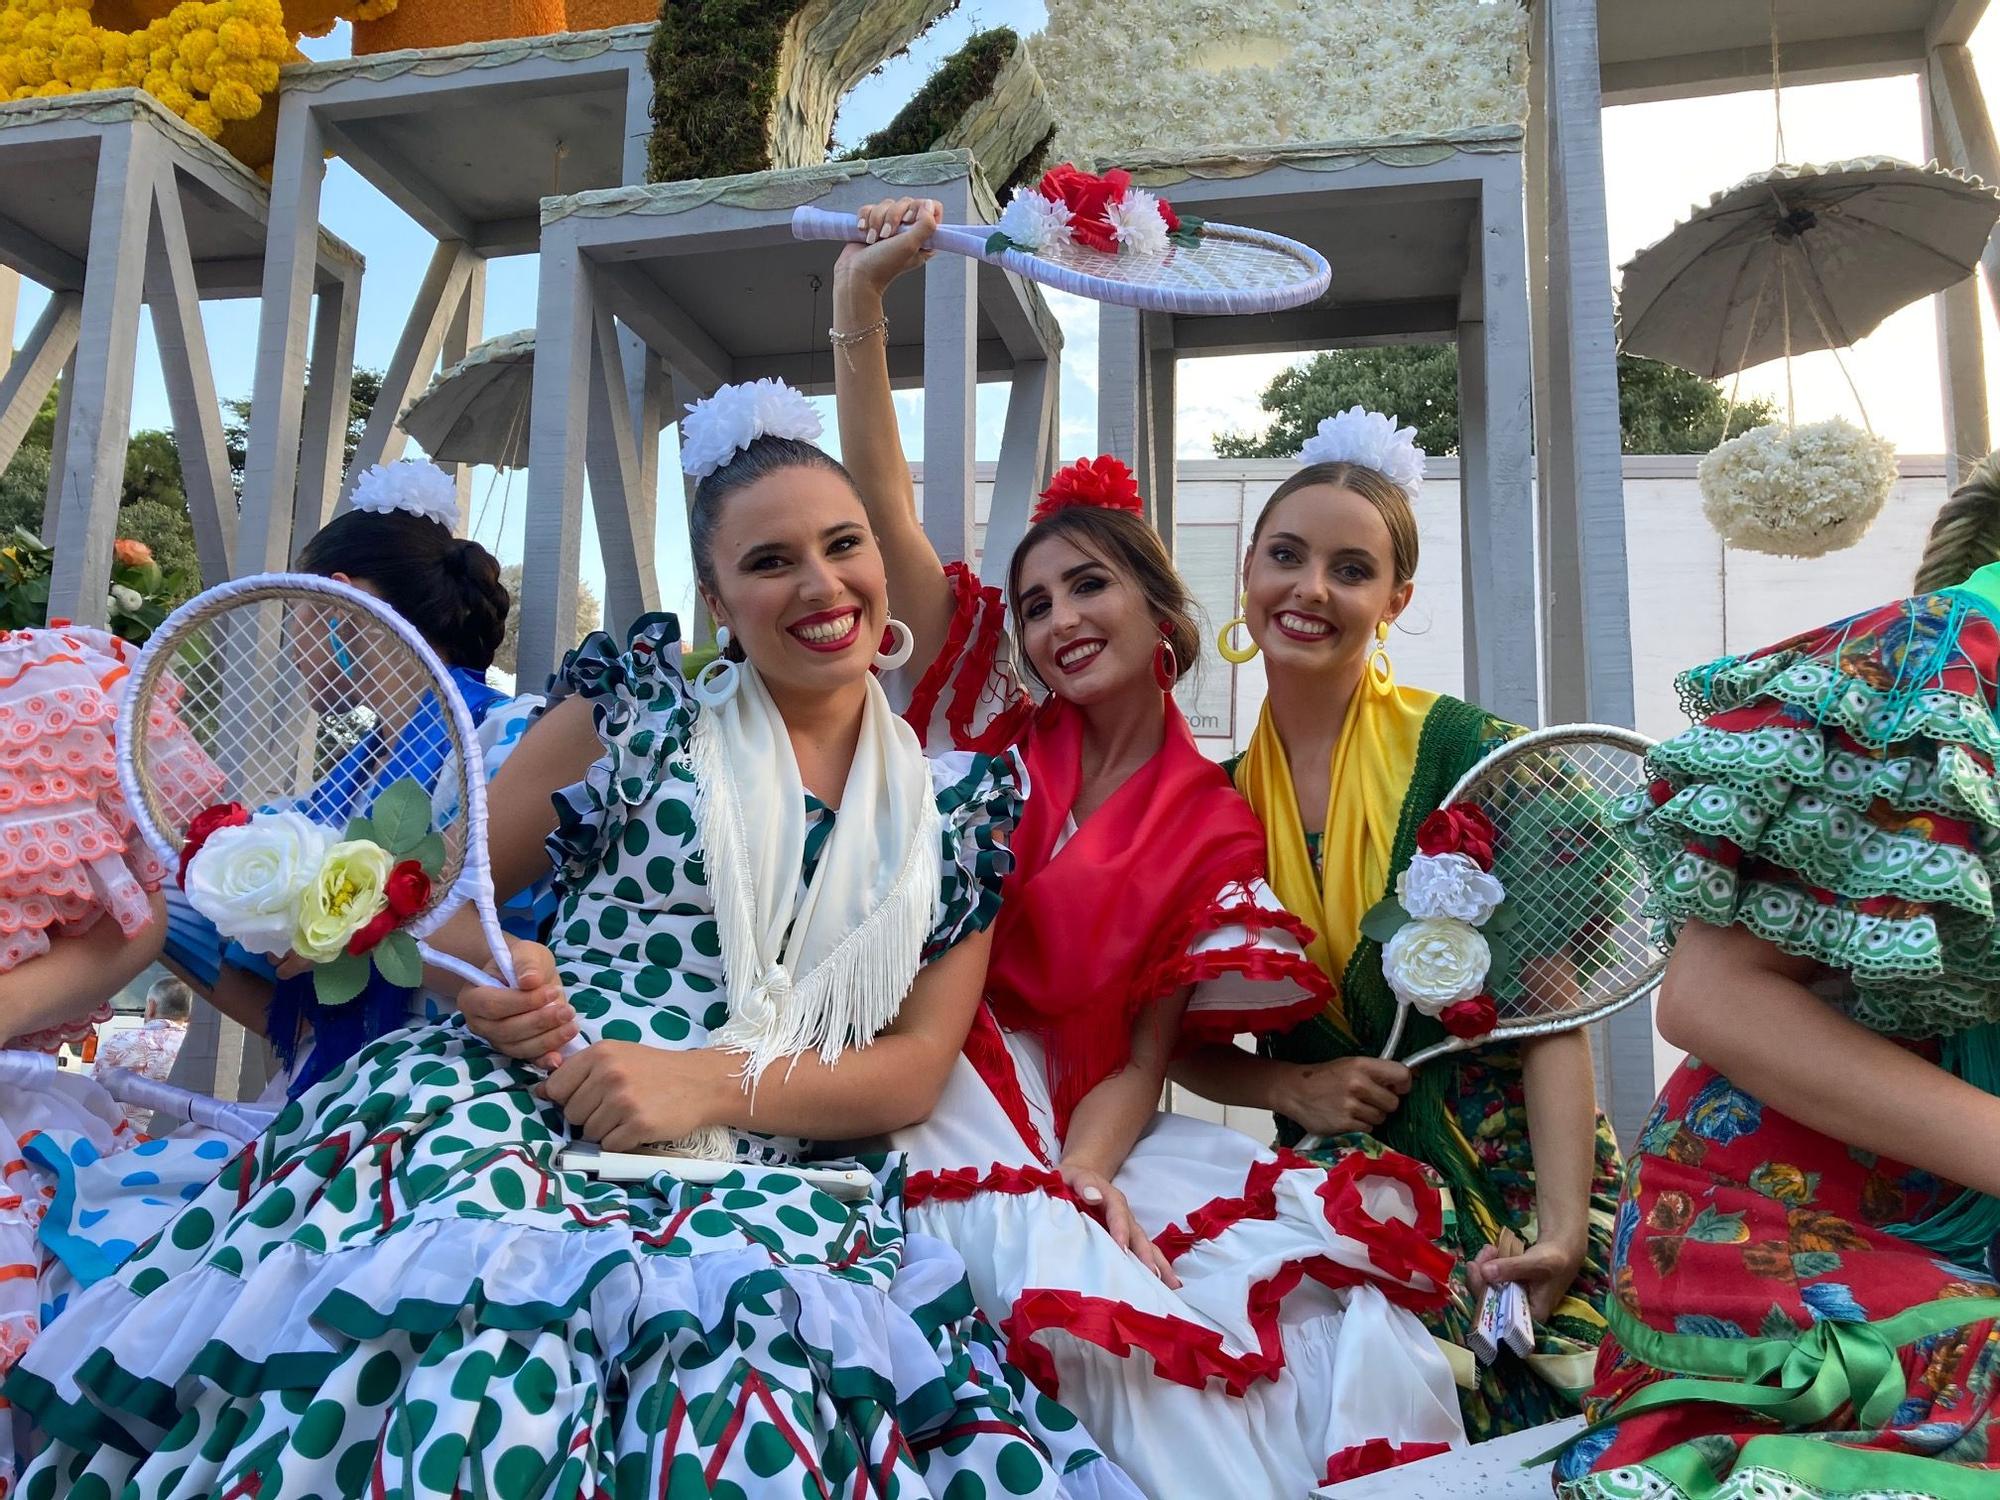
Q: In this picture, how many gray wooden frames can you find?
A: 5